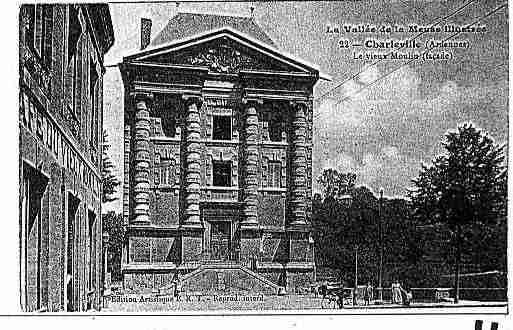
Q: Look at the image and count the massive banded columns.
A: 4